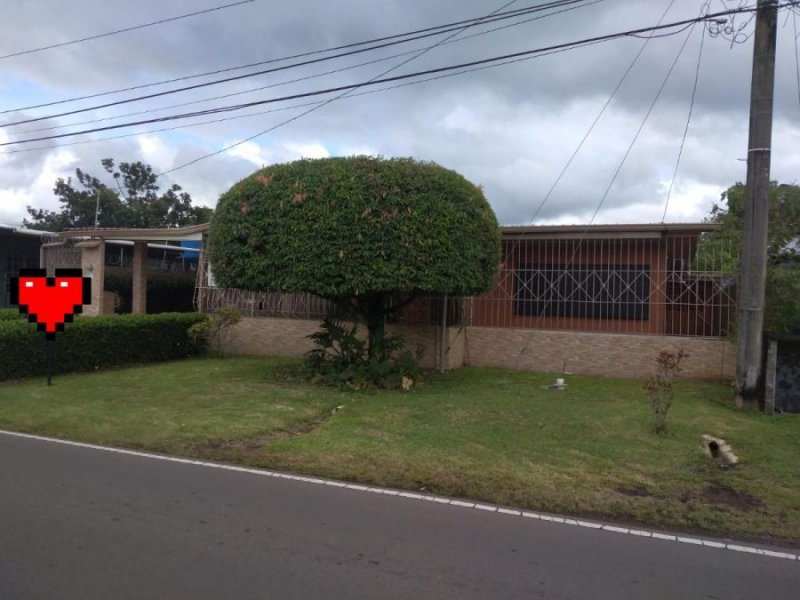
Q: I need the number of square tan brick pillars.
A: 2